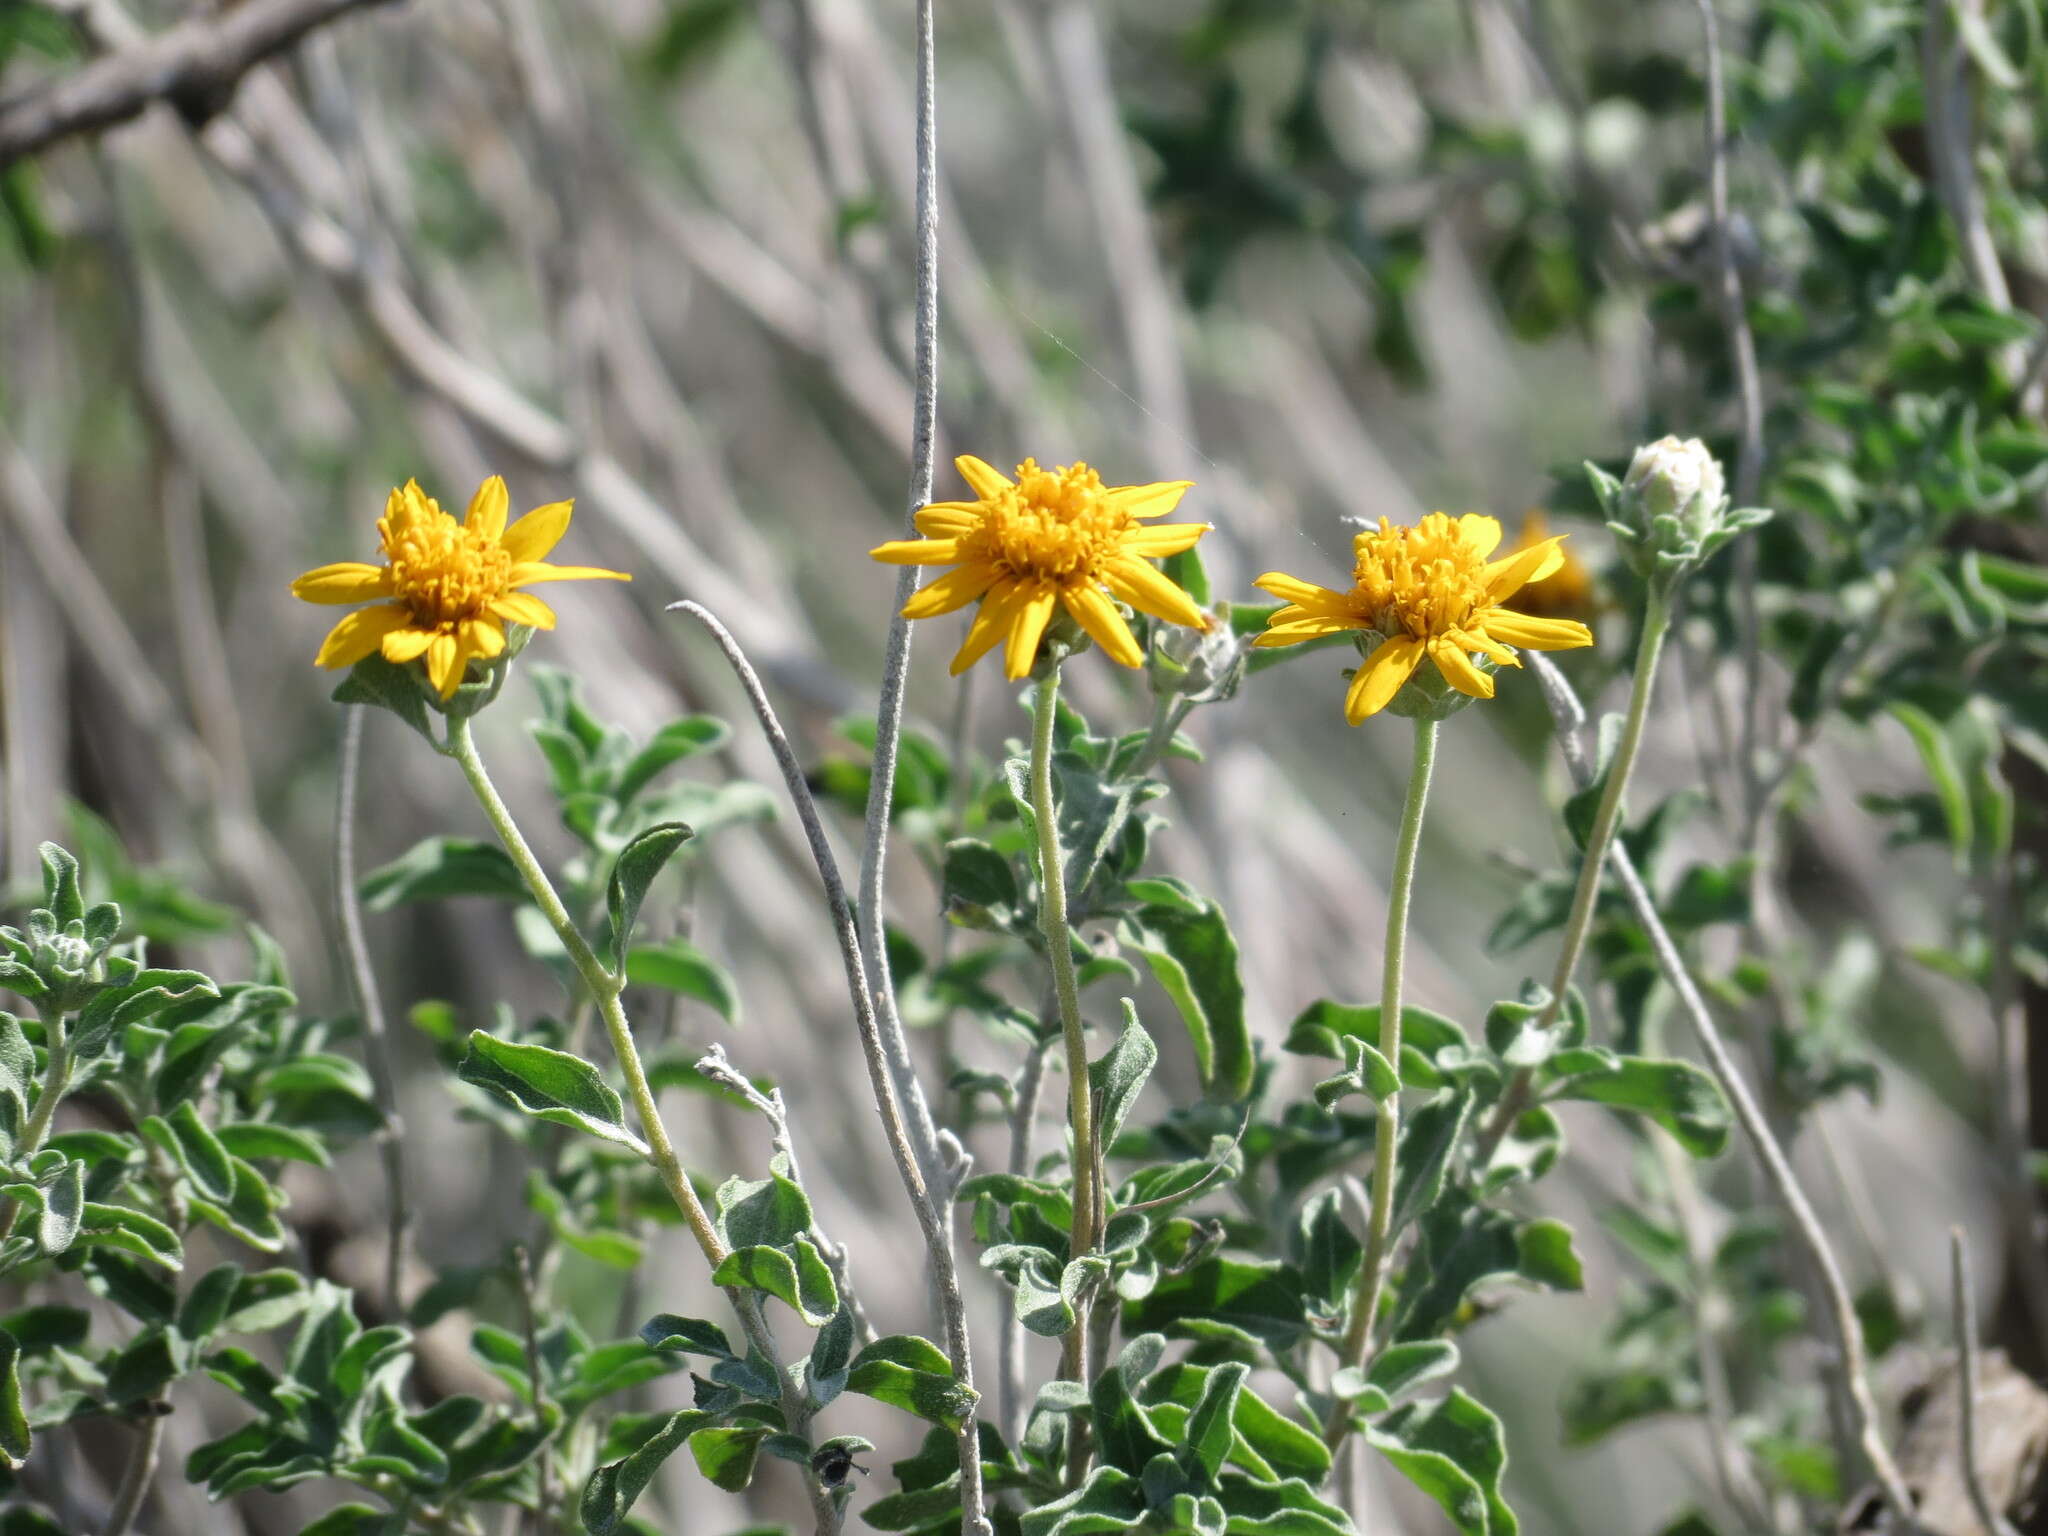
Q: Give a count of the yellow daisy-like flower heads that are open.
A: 3